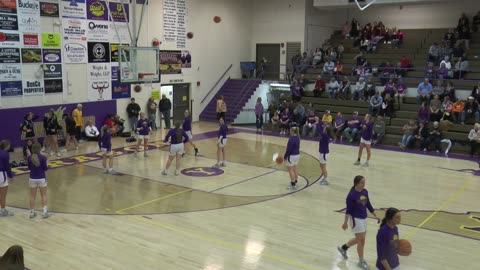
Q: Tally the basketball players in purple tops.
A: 12